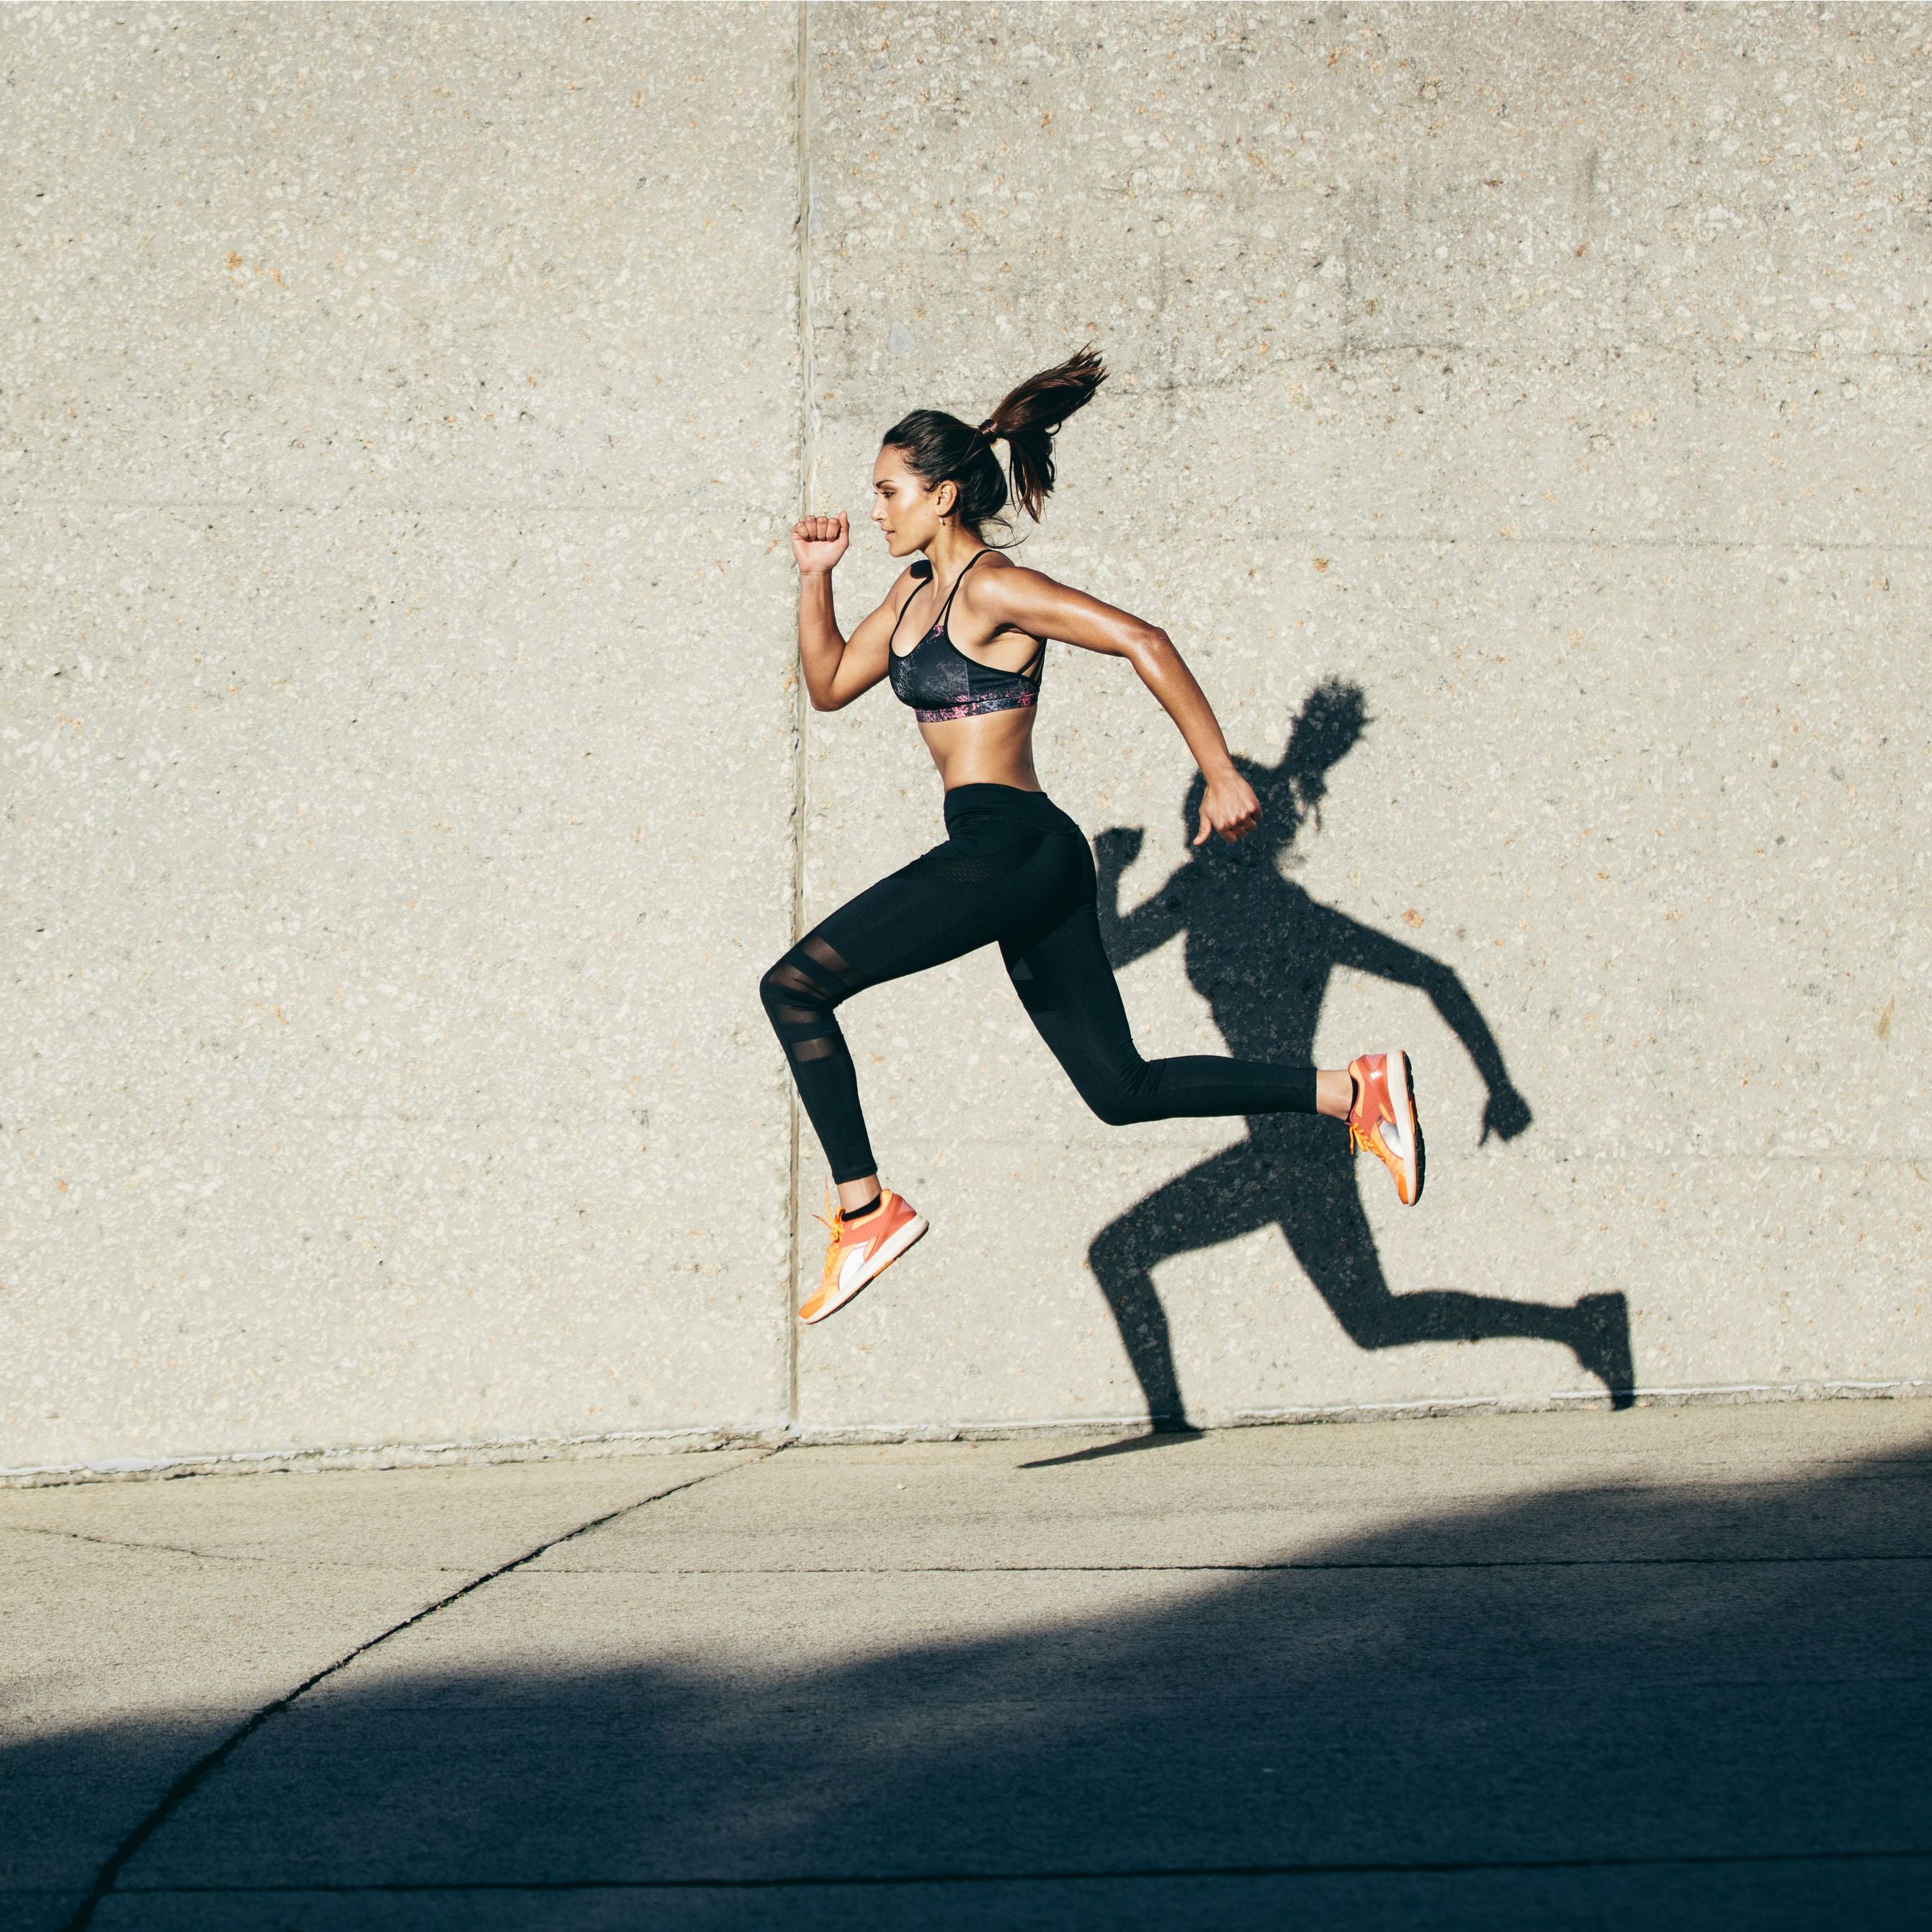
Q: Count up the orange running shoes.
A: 2